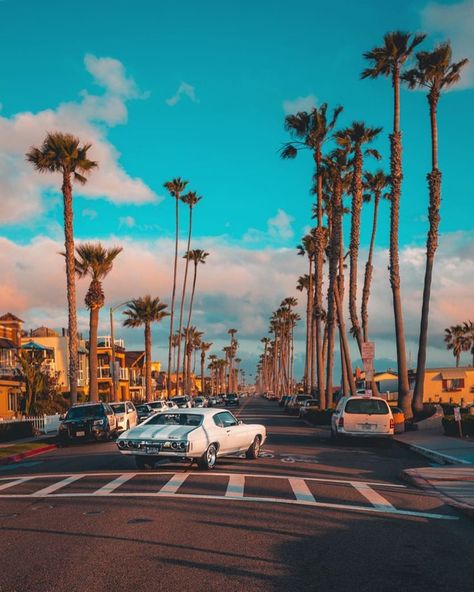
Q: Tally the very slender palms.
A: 3